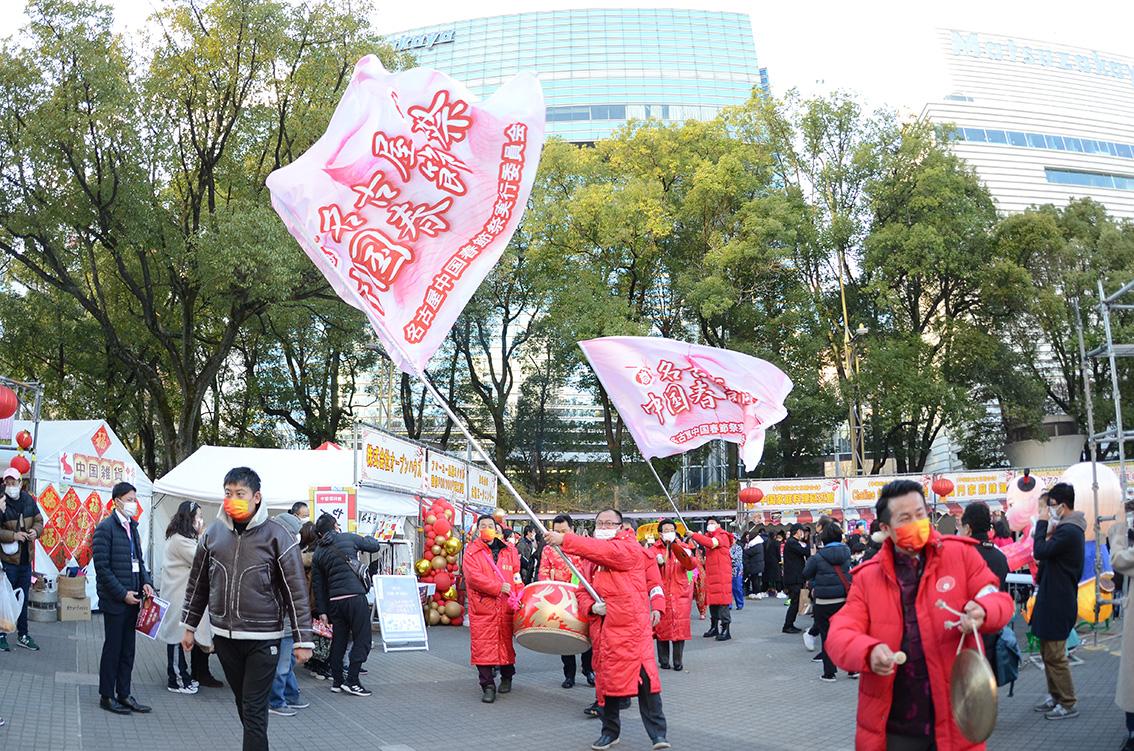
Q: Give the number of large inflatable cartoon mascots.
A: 2